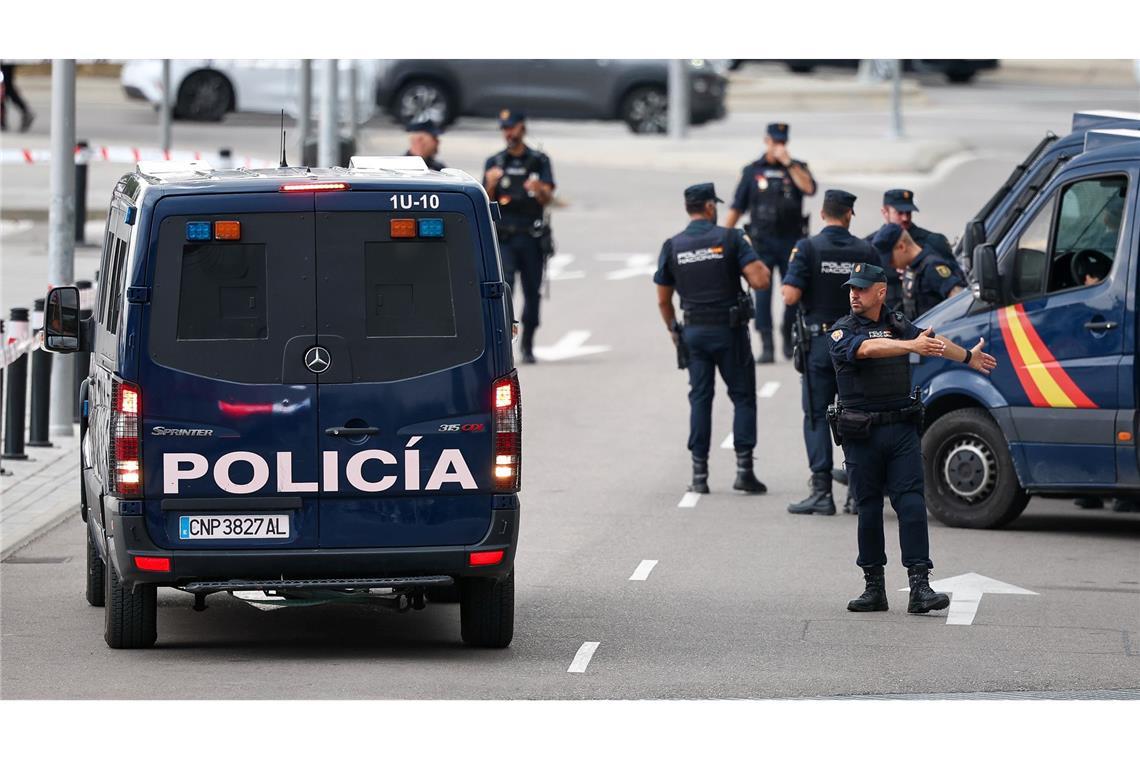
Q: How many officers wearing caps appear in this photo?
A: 8